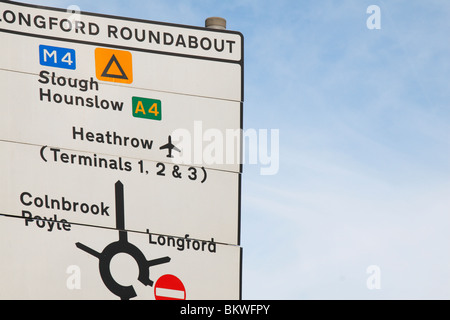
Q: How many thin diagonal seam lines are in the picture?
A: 3